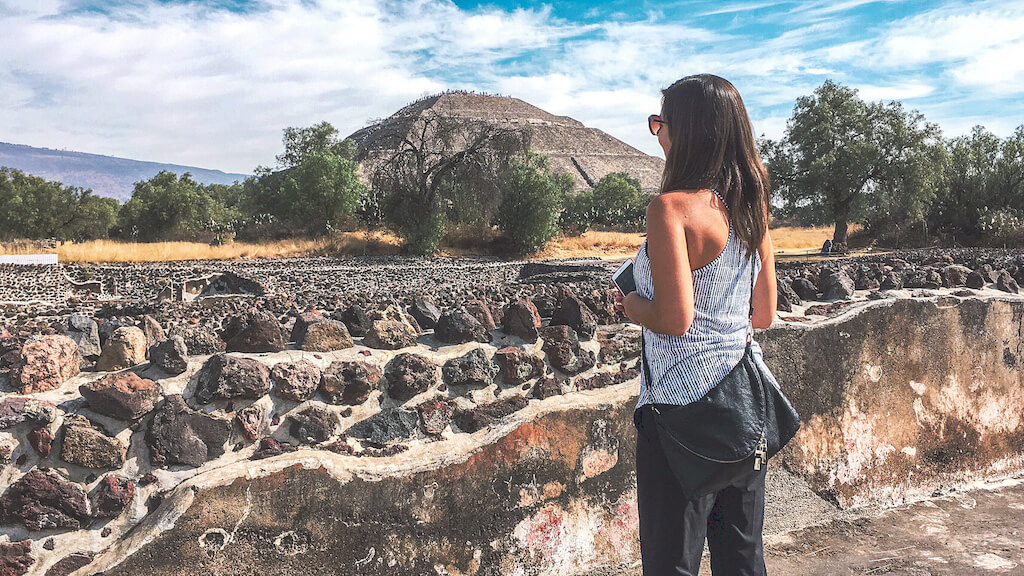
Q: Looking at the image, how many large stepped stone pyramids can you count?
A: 1